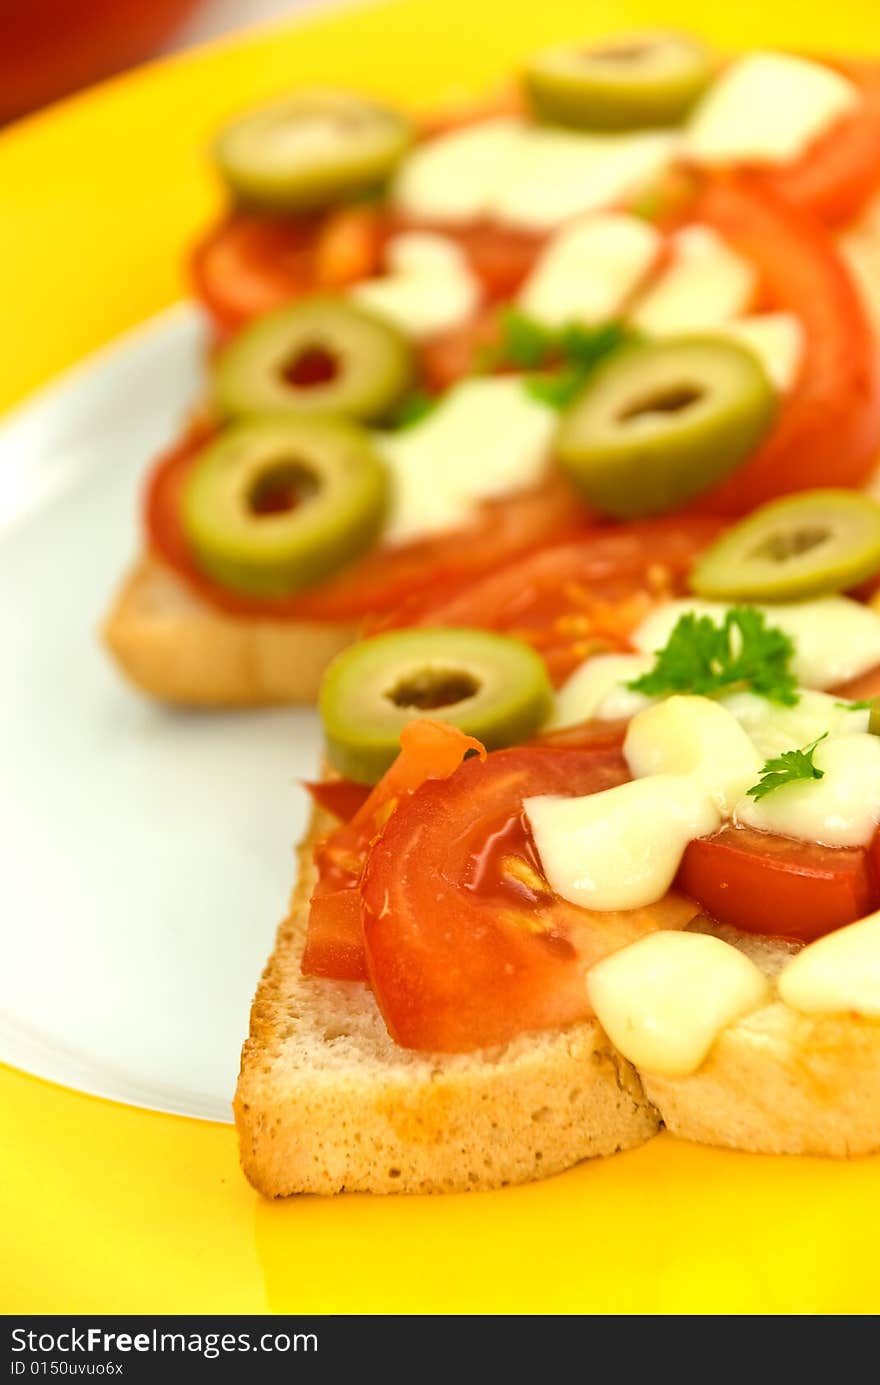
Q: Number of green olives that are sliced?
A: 7